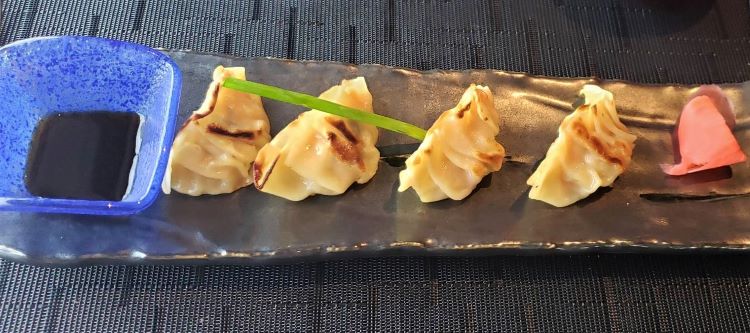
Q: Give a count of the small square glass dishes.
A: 1